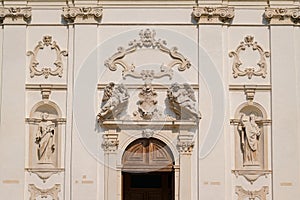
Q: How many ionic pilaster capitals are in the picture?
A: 4